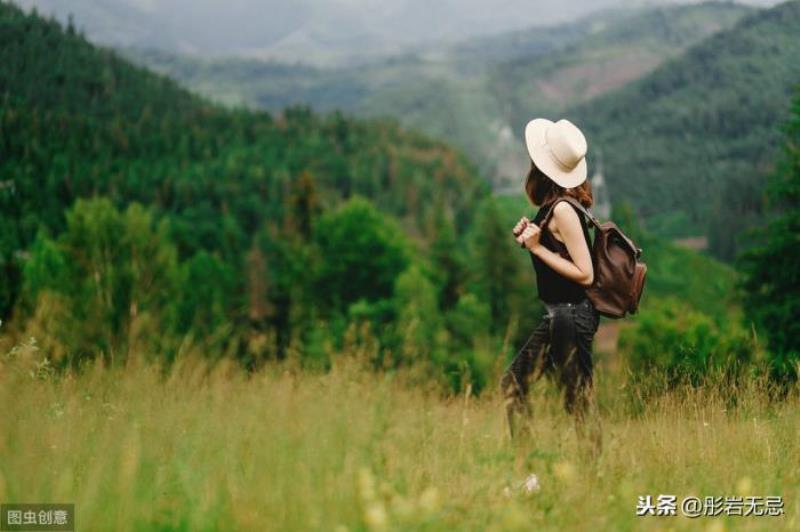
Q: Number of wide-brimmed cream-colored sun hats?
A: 1